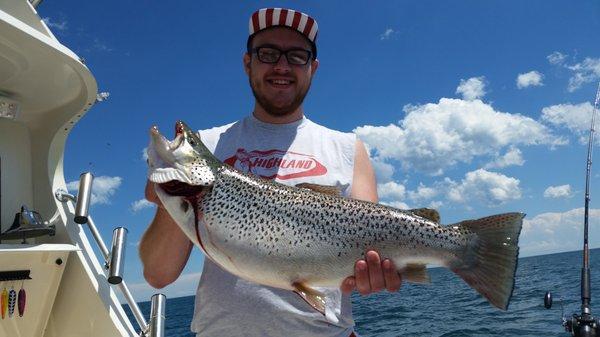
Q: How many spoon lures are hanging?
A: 3